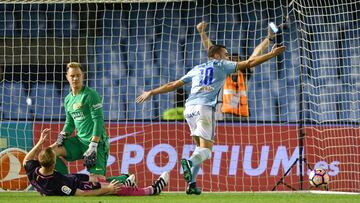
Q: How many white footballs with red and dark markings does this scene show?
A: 1